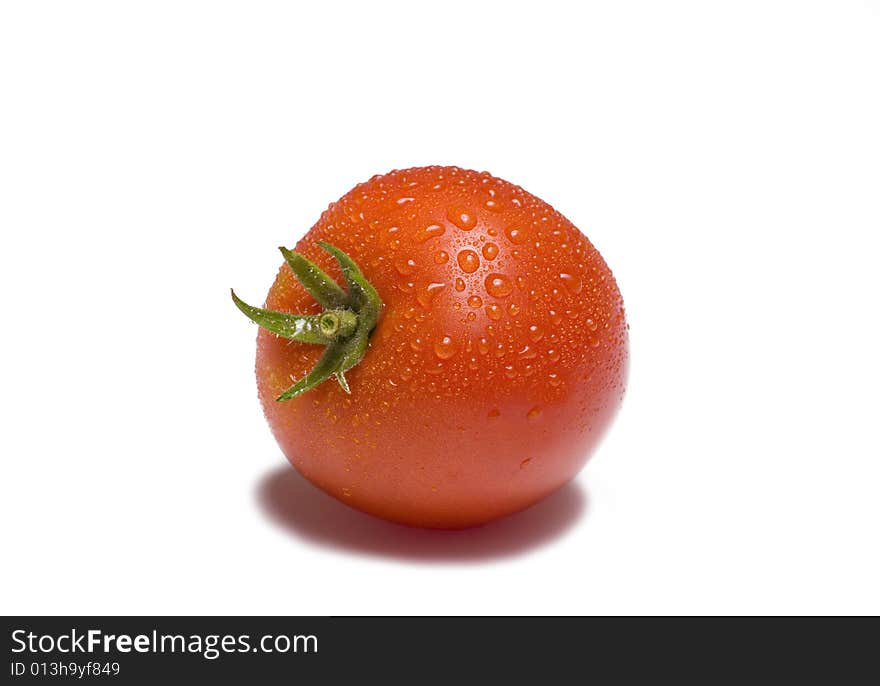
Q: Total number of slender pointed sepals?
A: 5